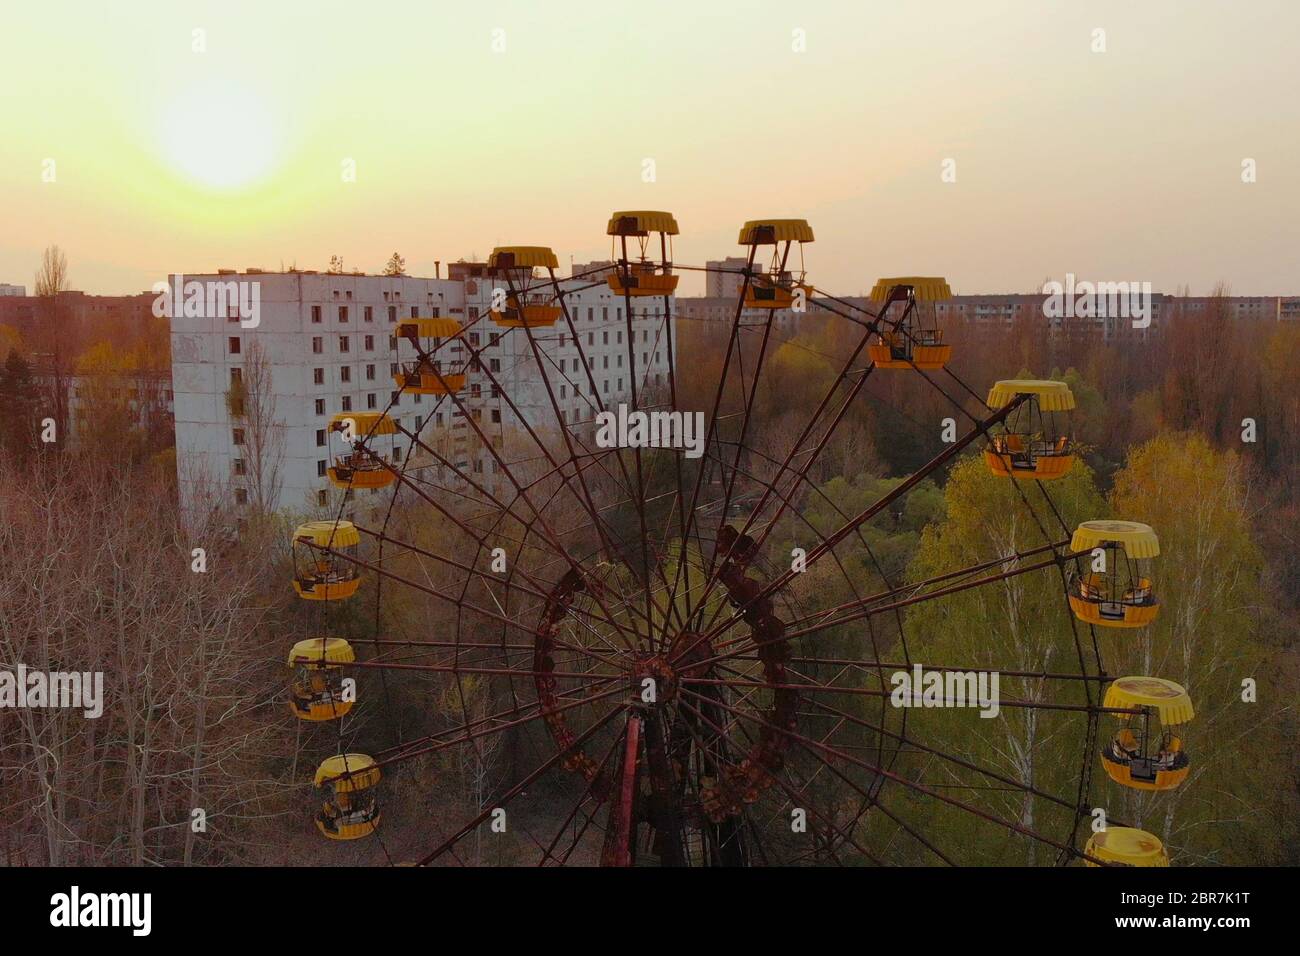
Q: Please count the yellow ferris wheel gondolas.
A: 13